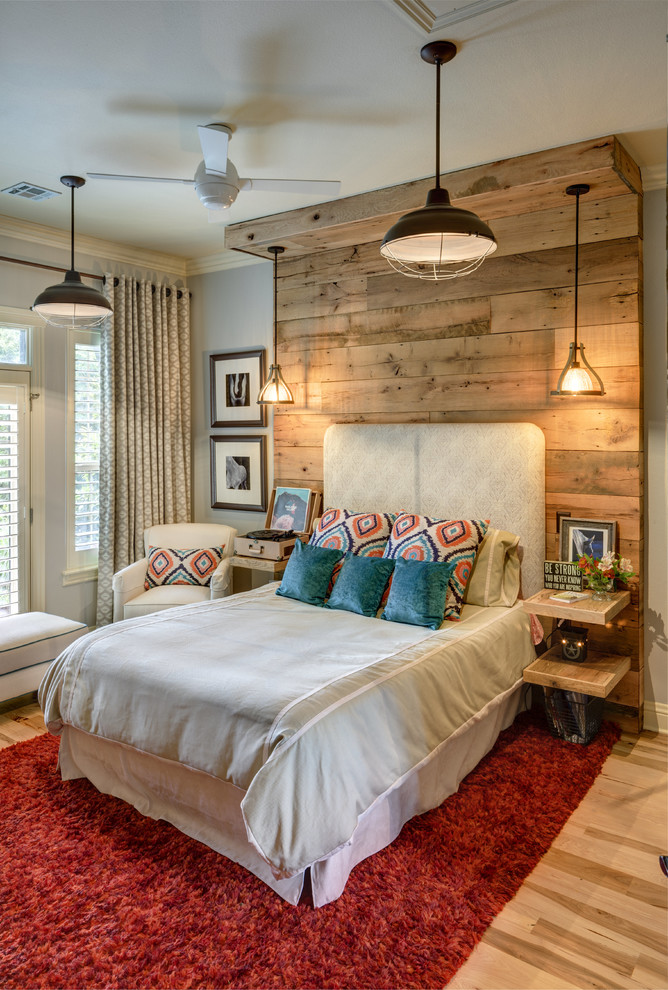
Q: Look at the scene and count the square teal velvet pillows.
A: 3